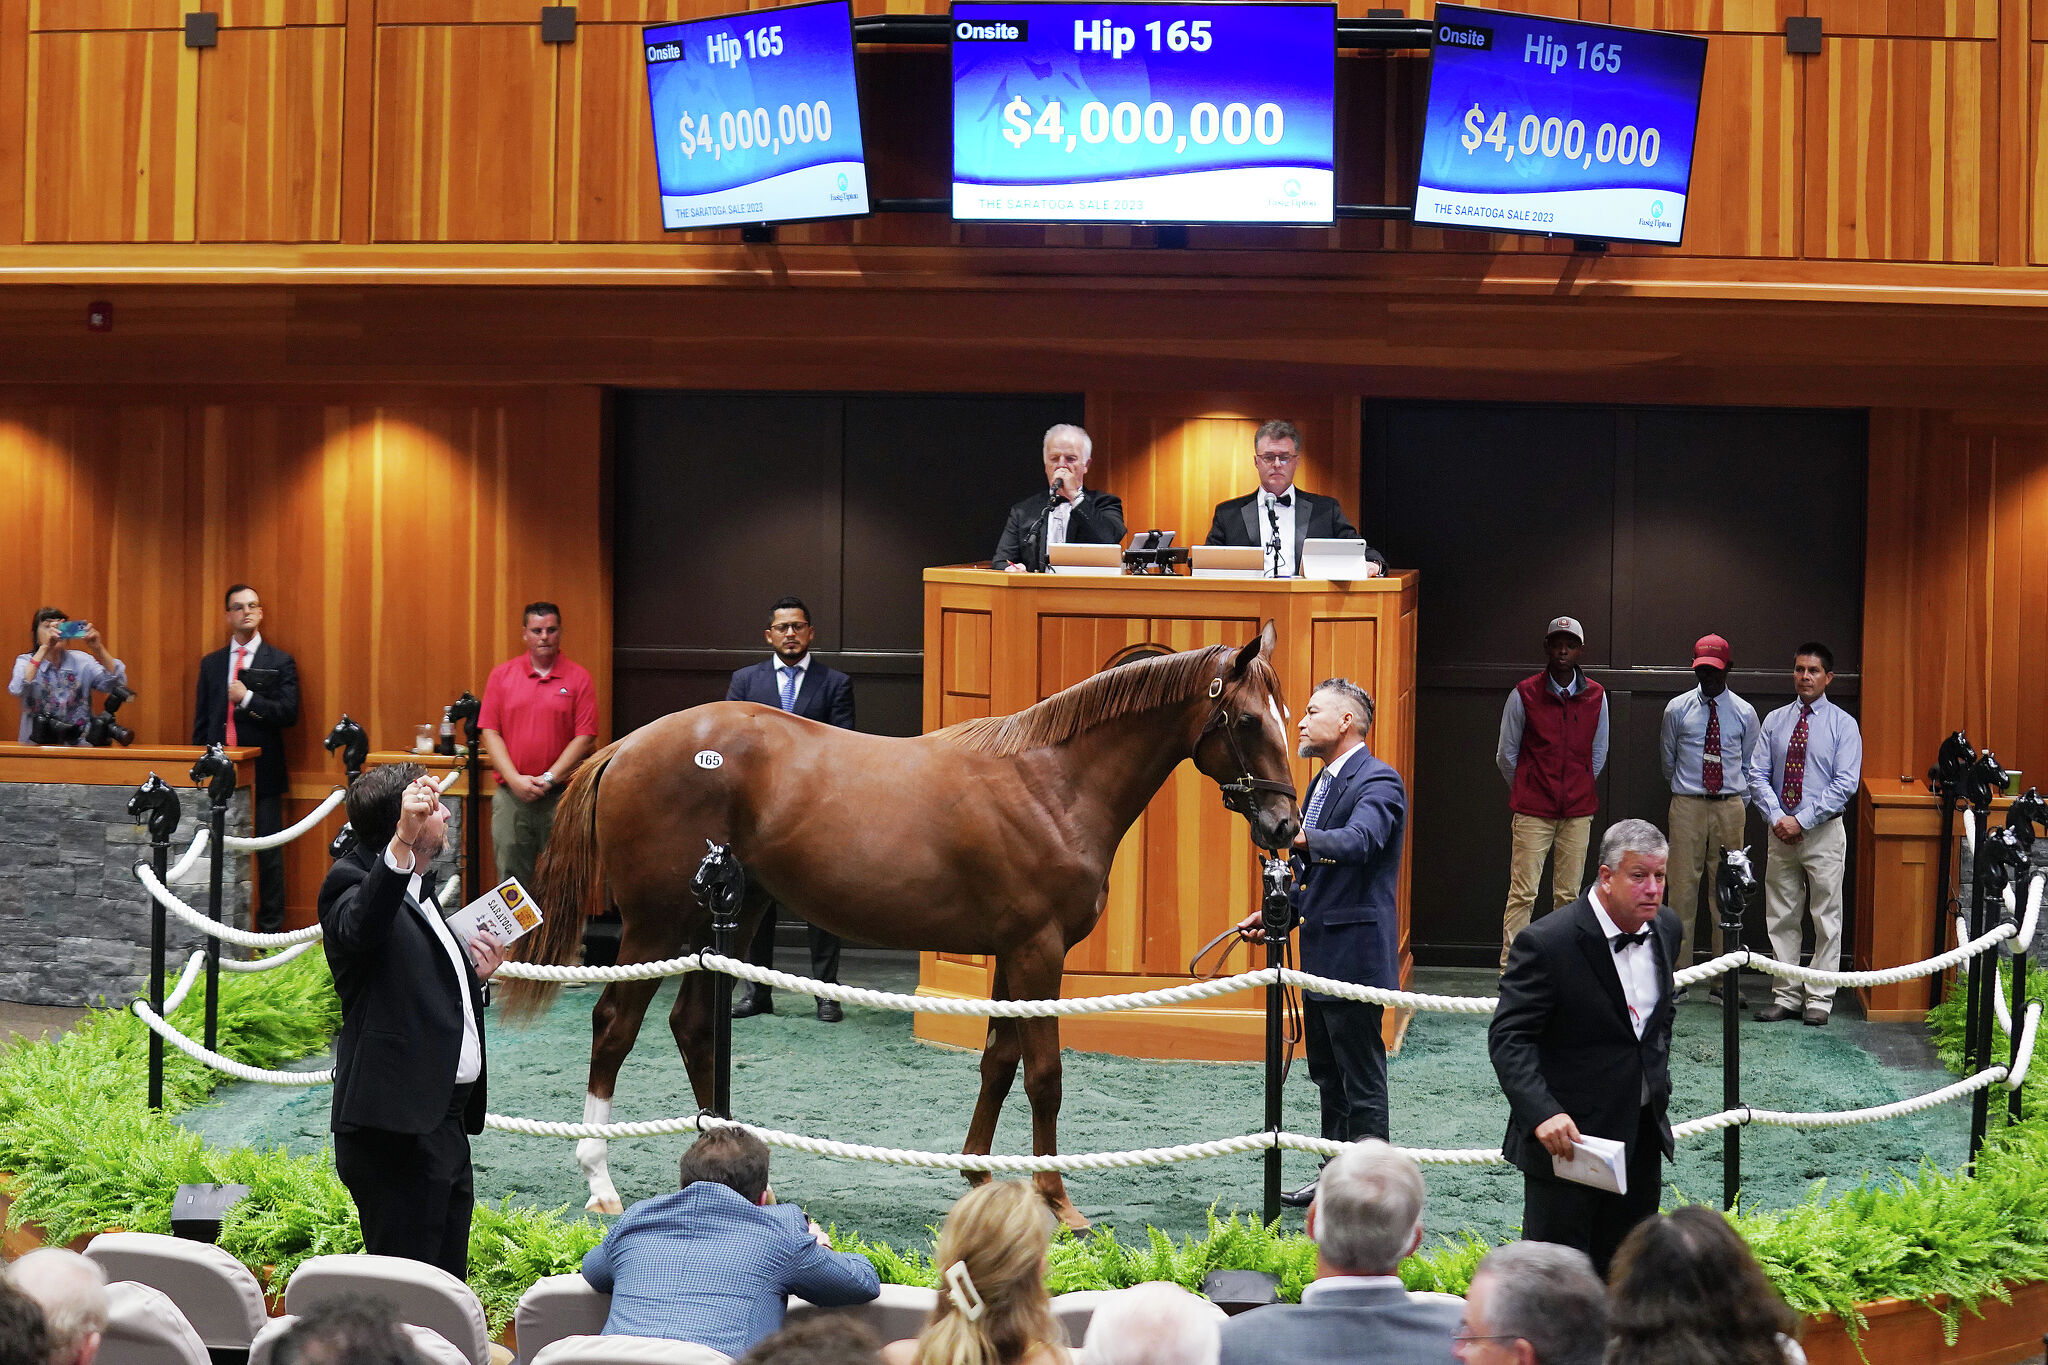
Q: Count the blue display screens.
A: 3